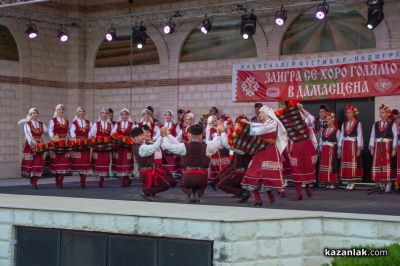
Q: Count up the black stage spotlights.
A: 10